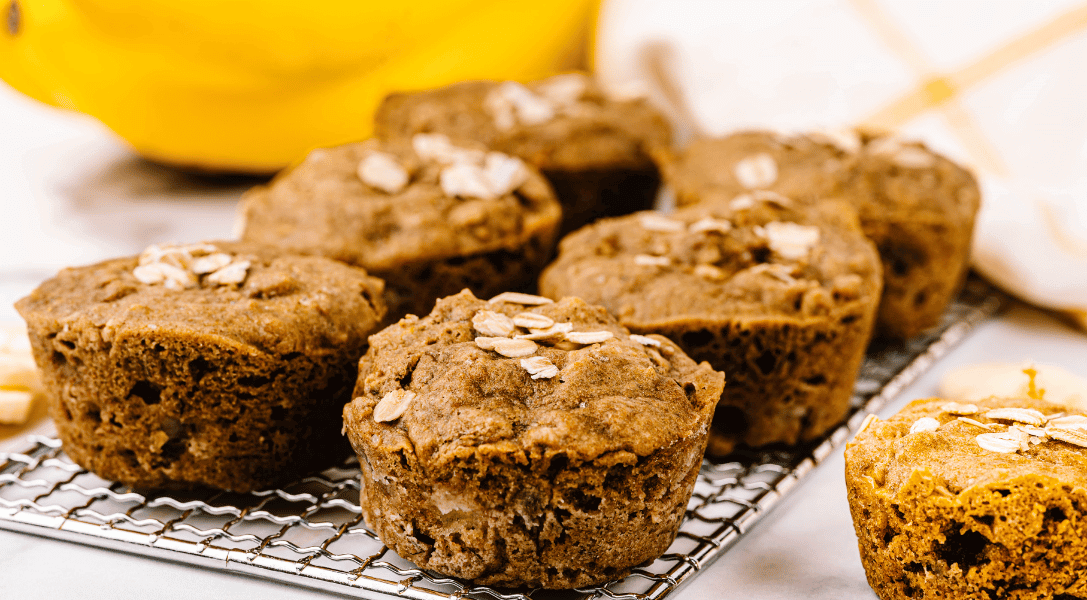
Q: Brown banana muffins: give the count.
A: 7